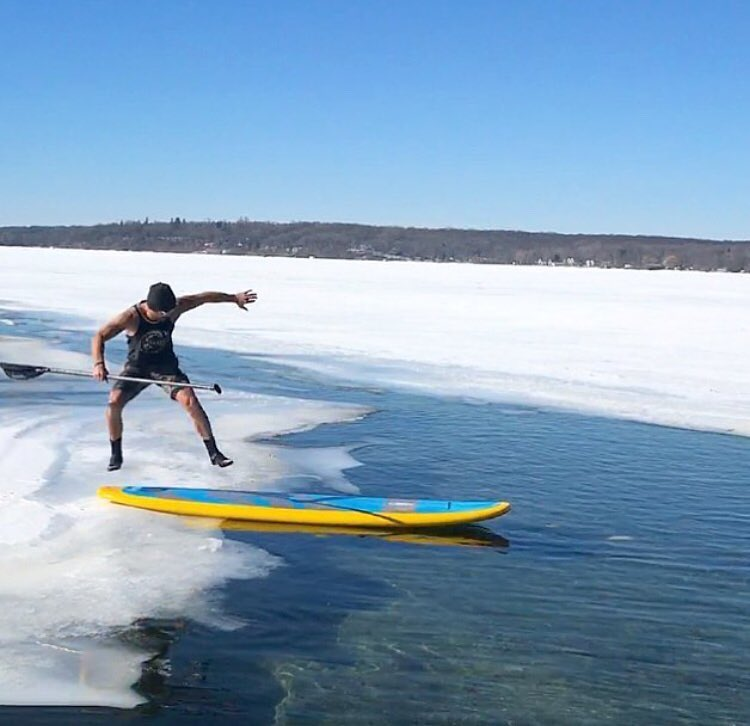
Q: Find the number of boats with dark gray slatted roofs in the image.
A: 0